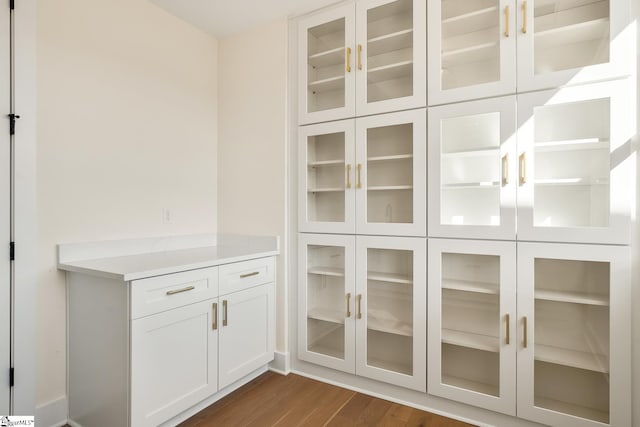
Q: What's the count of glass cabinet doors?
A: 12